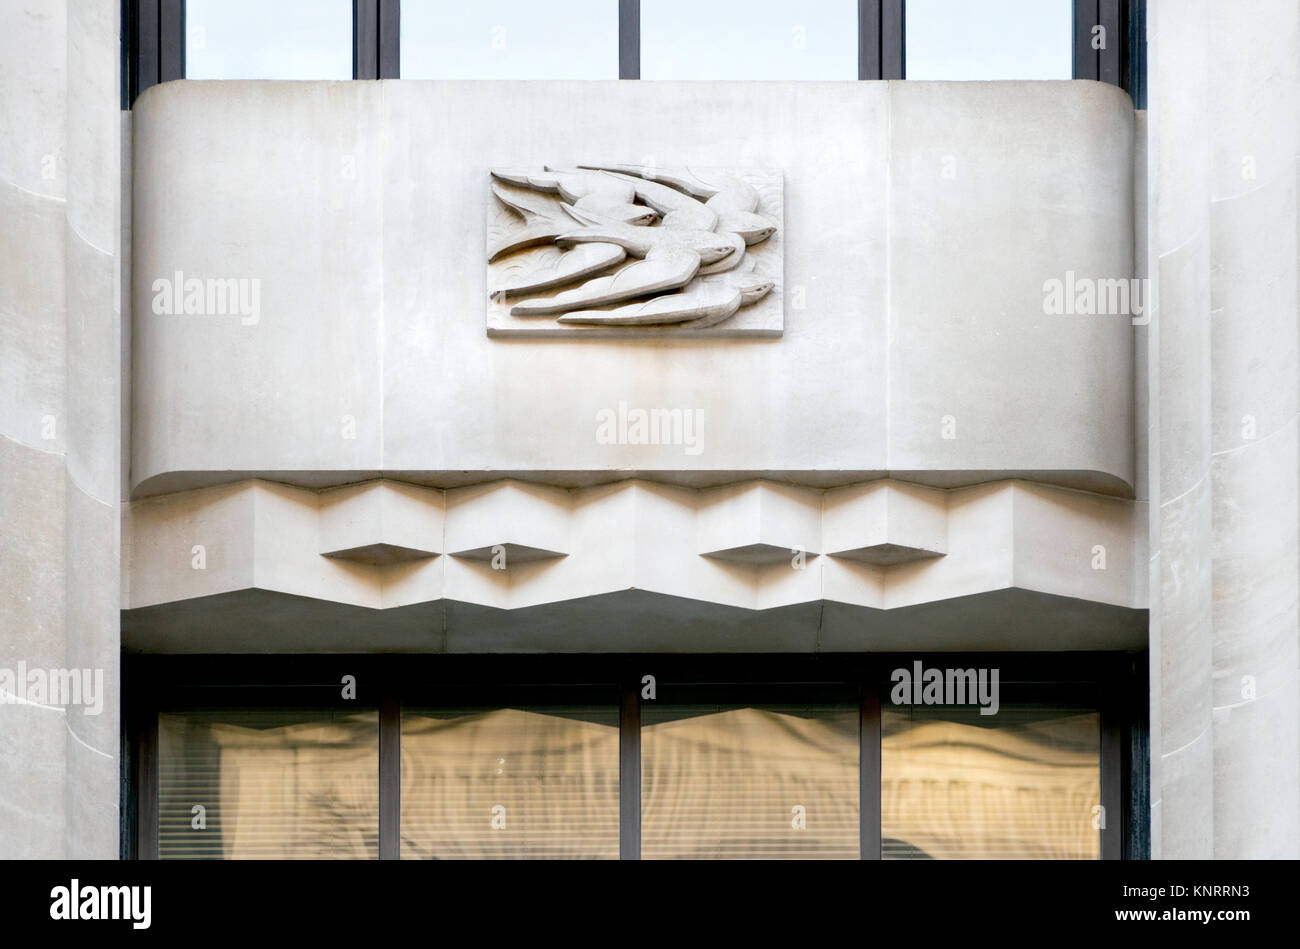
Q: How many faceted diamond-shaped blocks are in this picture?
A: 4